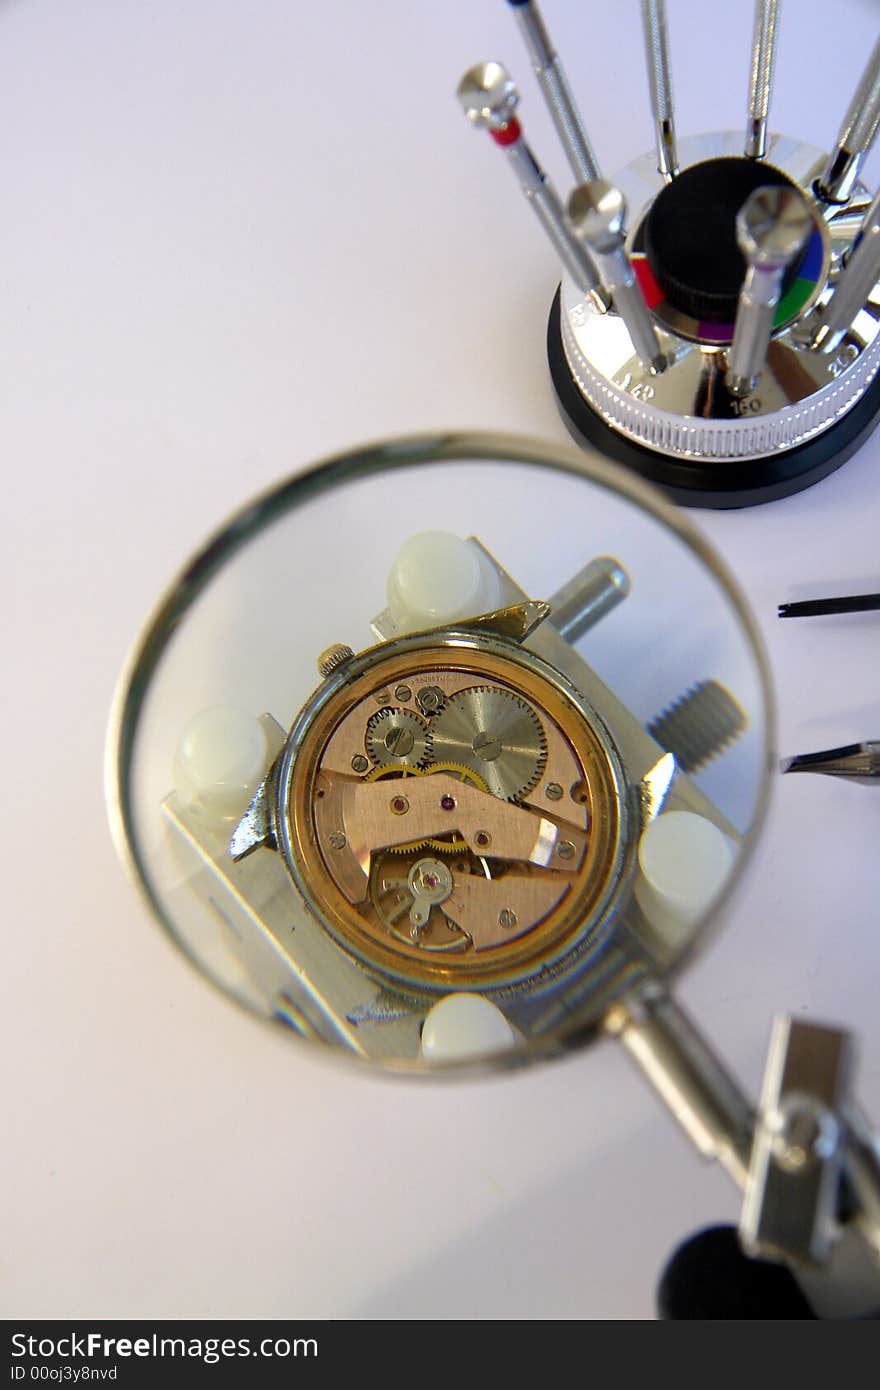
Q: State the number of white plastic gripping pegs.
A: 4